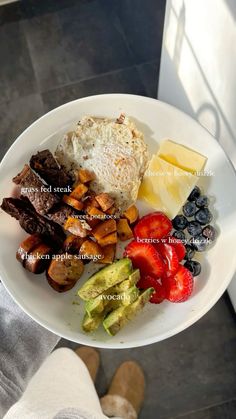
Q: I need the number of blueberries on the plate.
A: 11